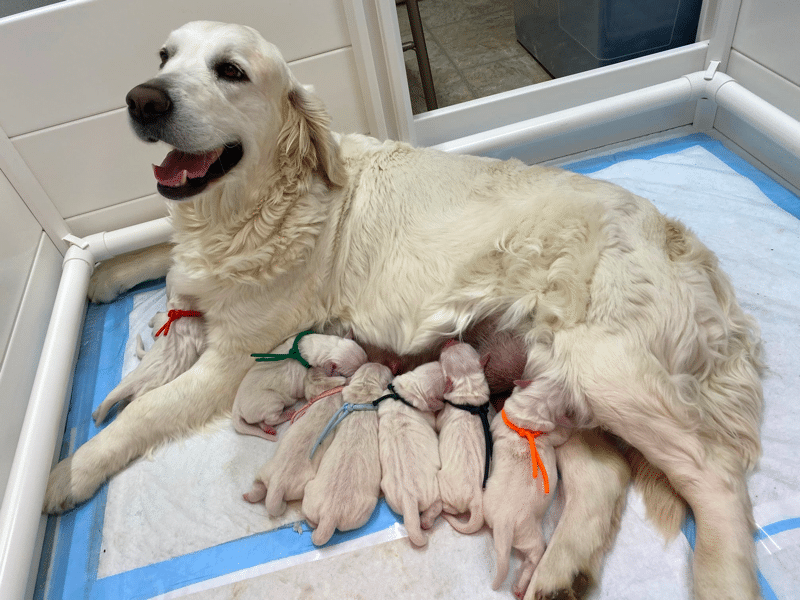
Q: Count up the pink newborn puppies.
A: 7